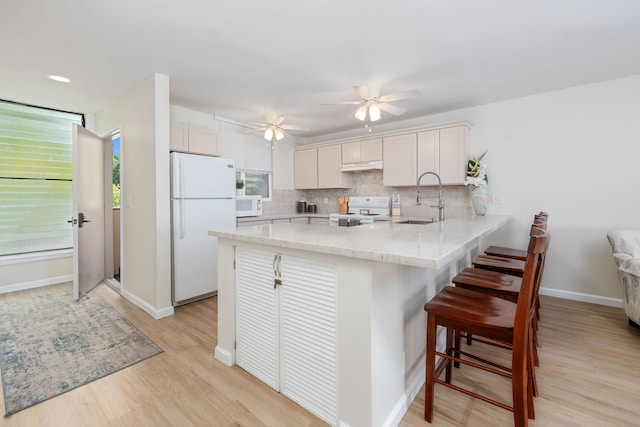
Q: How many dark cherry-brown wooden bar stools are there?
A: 4